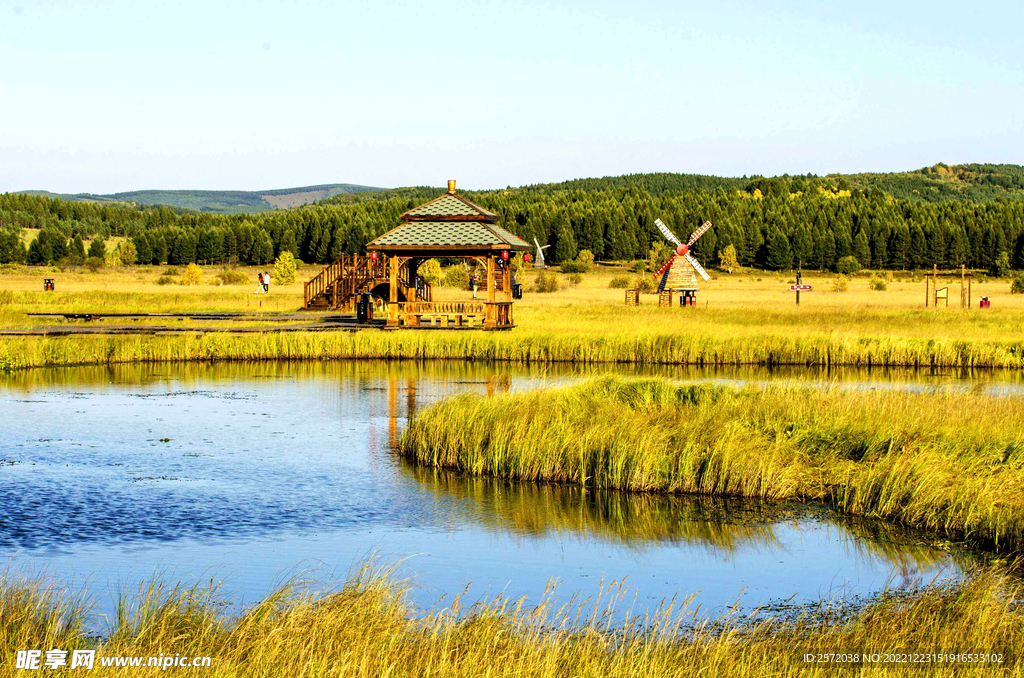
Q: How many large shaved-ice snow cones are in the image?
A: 0